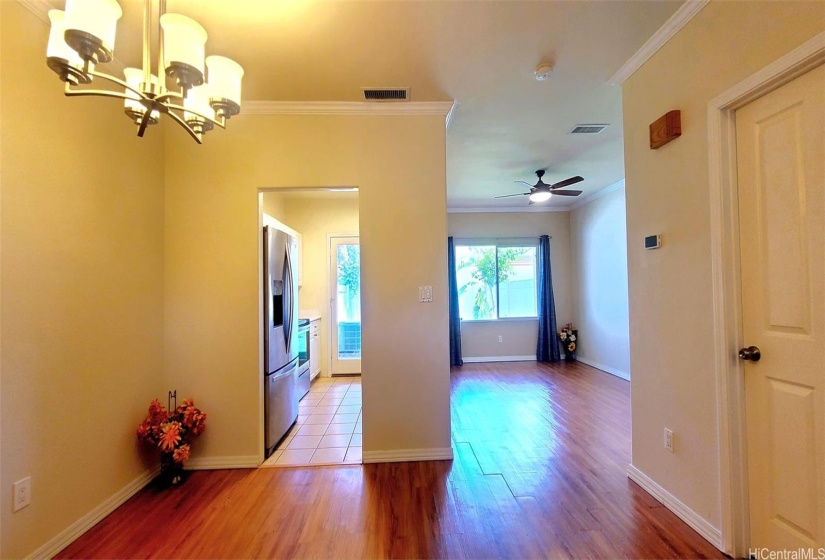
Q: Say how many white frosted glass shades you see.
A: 6